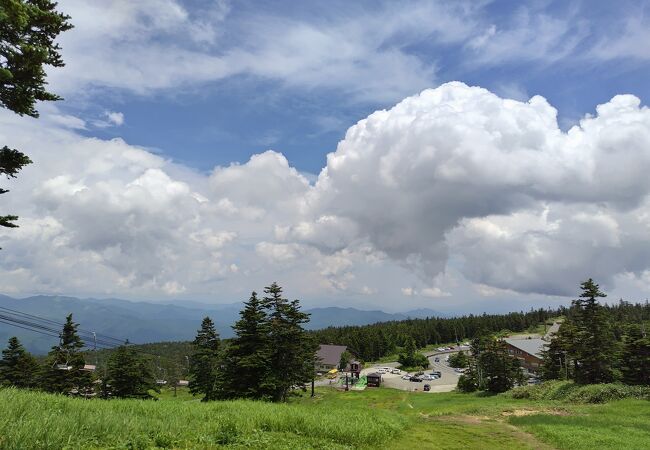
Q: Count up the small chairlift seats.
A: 4